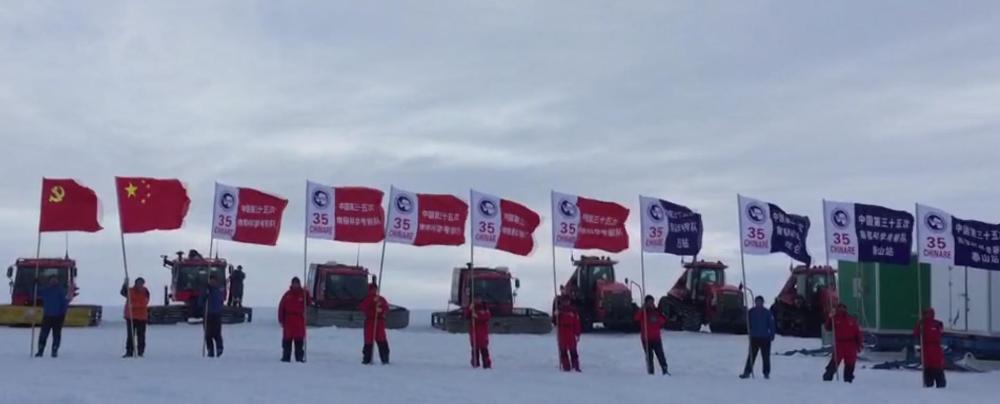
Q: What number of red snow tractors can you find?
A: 7